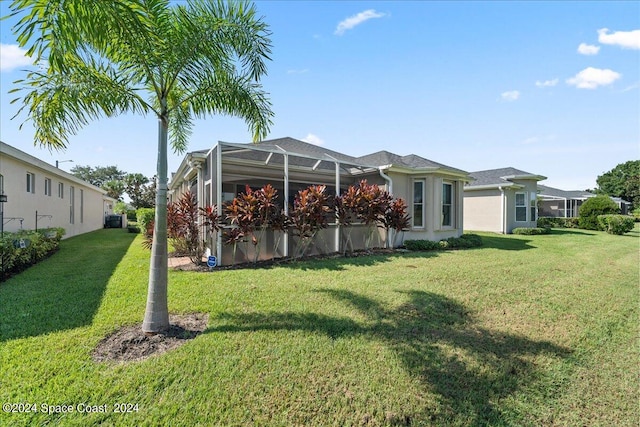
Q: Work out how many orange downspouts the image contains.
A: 0